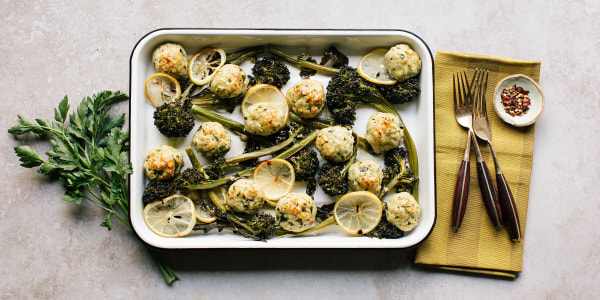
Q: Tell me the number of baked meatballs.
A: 13